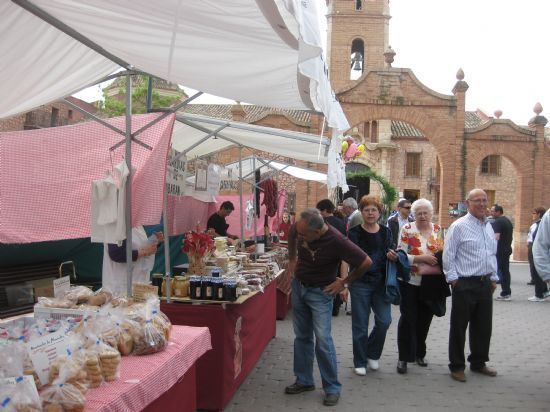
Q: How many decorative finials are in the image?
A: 4